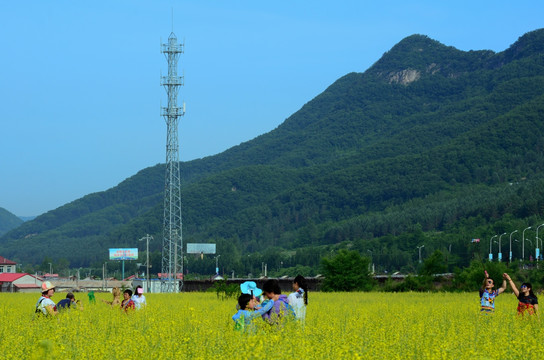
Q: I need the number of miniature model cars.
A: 0